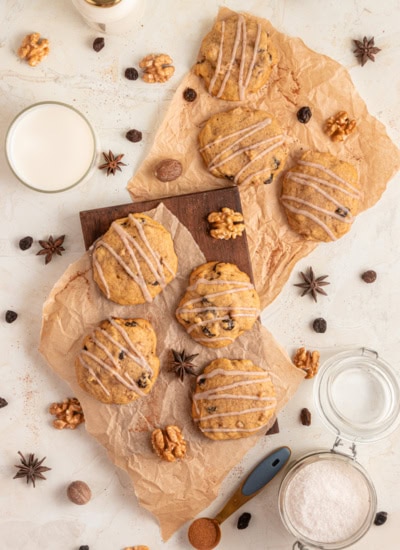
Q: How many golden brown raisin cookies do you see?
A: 7